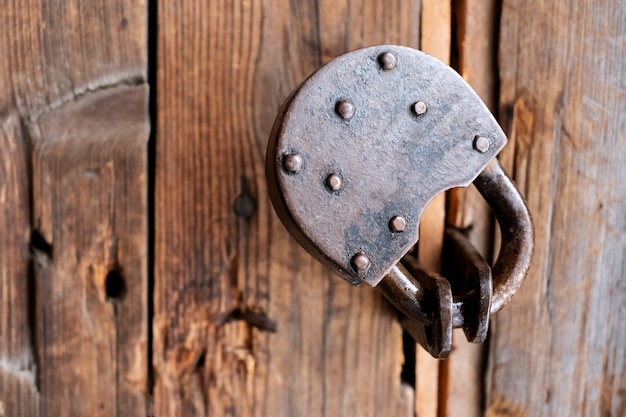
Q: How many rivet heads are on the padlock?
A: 8